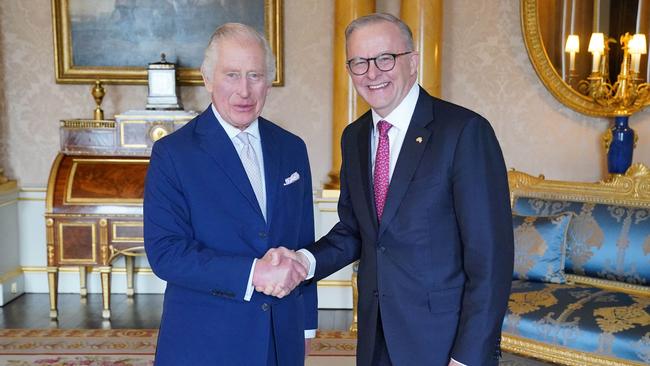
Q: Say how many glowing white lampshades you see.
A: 3